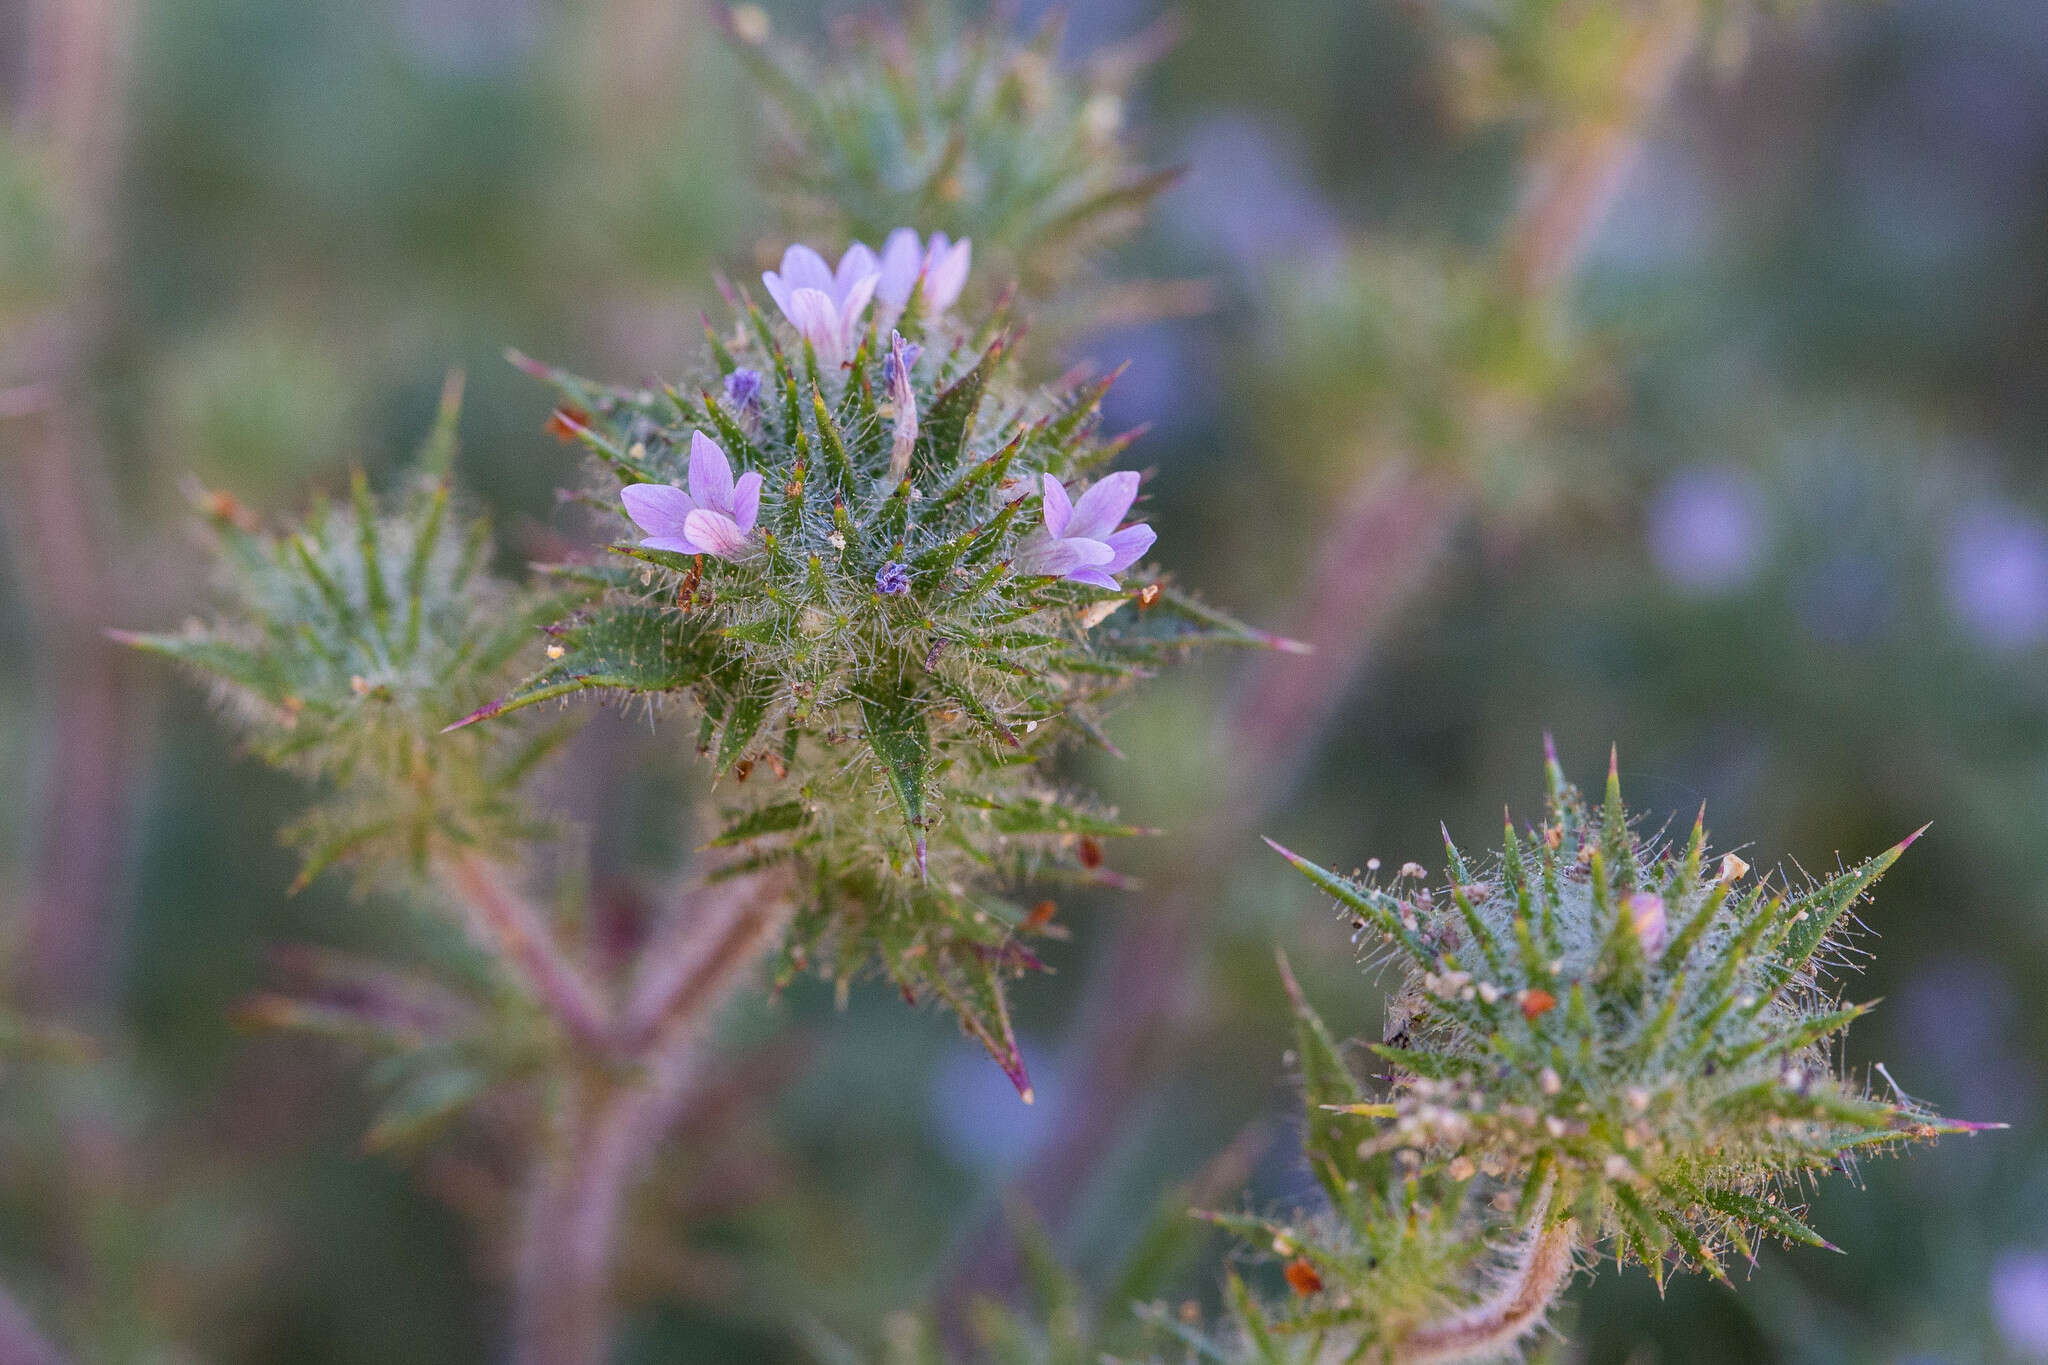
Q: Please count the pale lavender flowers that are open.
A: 4